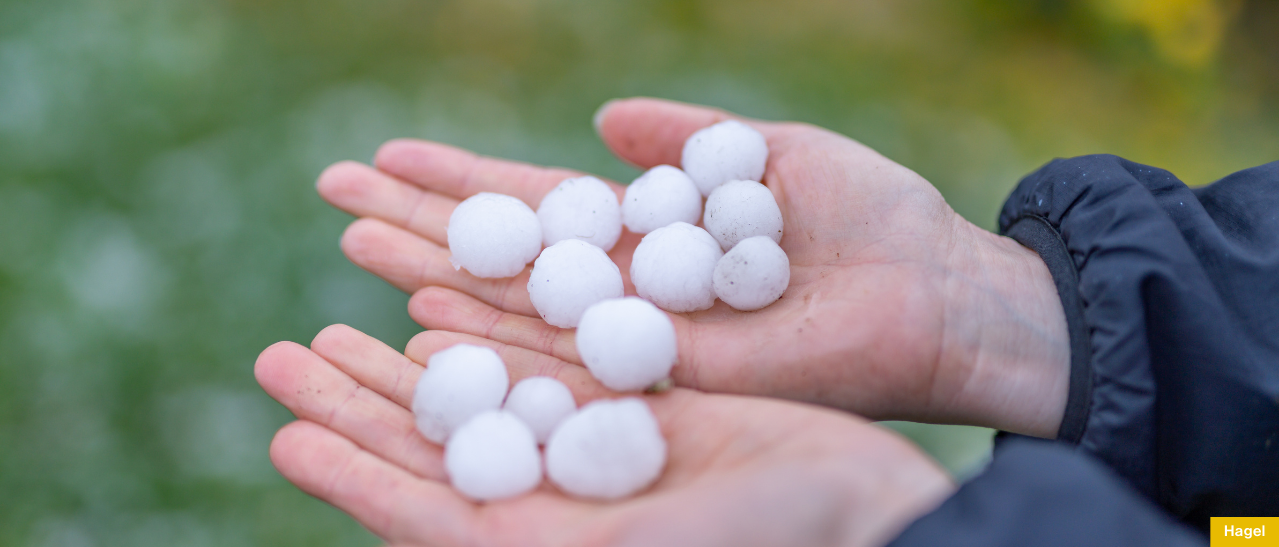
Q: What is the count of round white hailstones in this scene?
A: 13